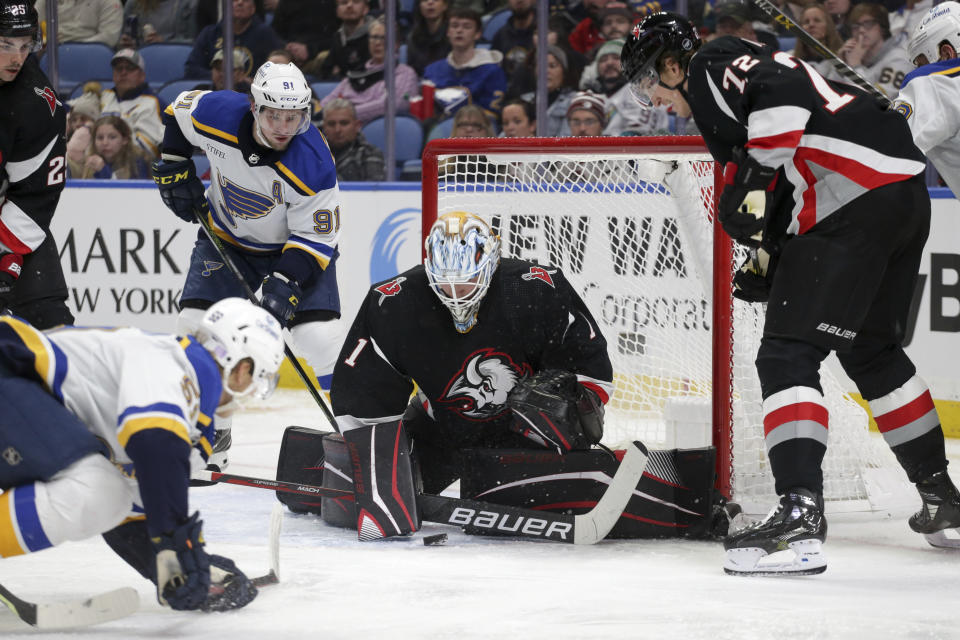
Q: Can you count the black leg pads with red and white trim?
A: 2